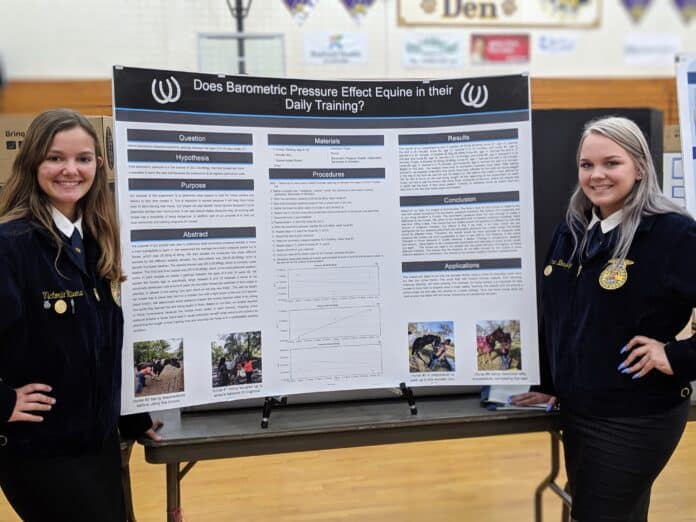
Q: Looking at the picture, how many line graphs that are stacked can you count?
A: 3